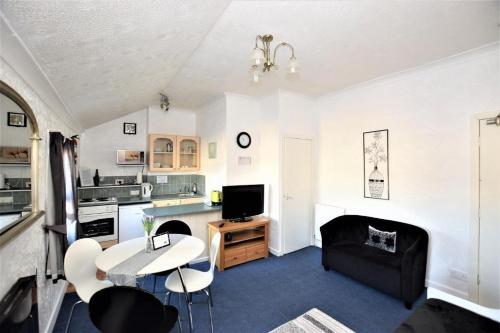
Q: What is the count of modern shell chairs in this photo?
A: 4